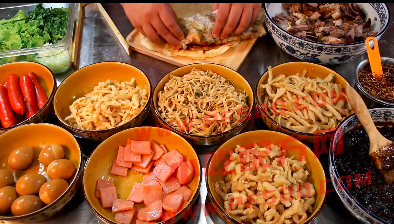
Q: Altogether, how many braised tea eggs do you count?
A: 8